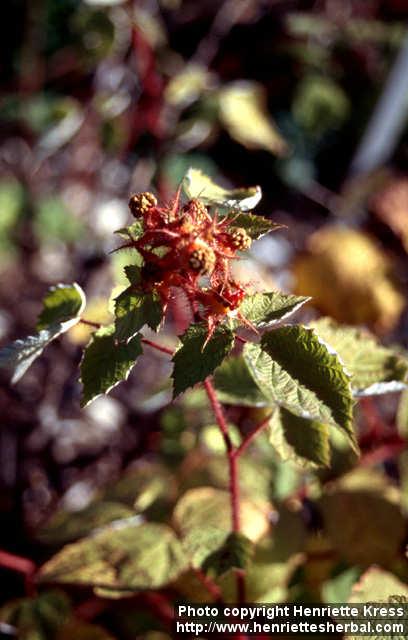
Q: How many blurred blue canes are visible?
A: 1